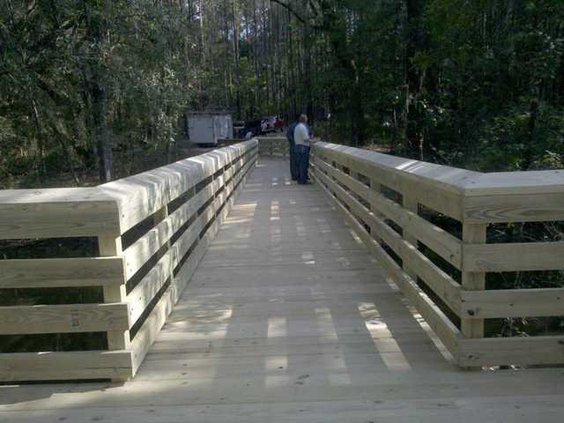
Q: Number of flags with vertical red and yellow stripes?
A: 0